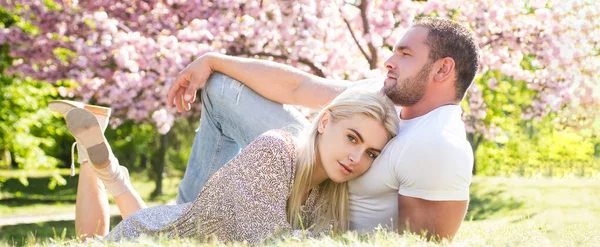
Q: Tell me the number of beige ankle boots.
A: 2